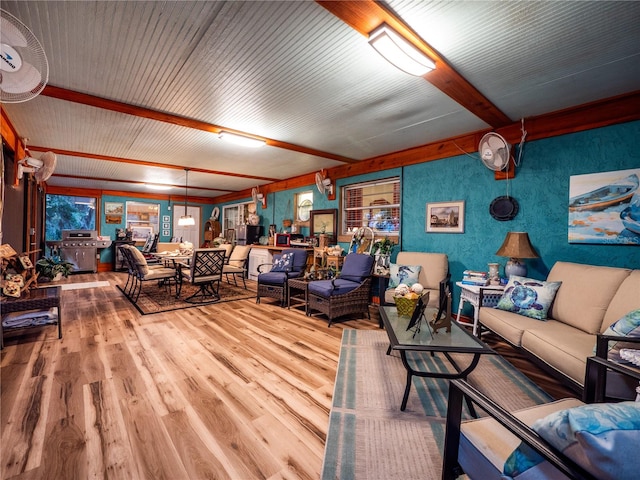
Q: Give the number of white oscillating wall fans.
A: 5